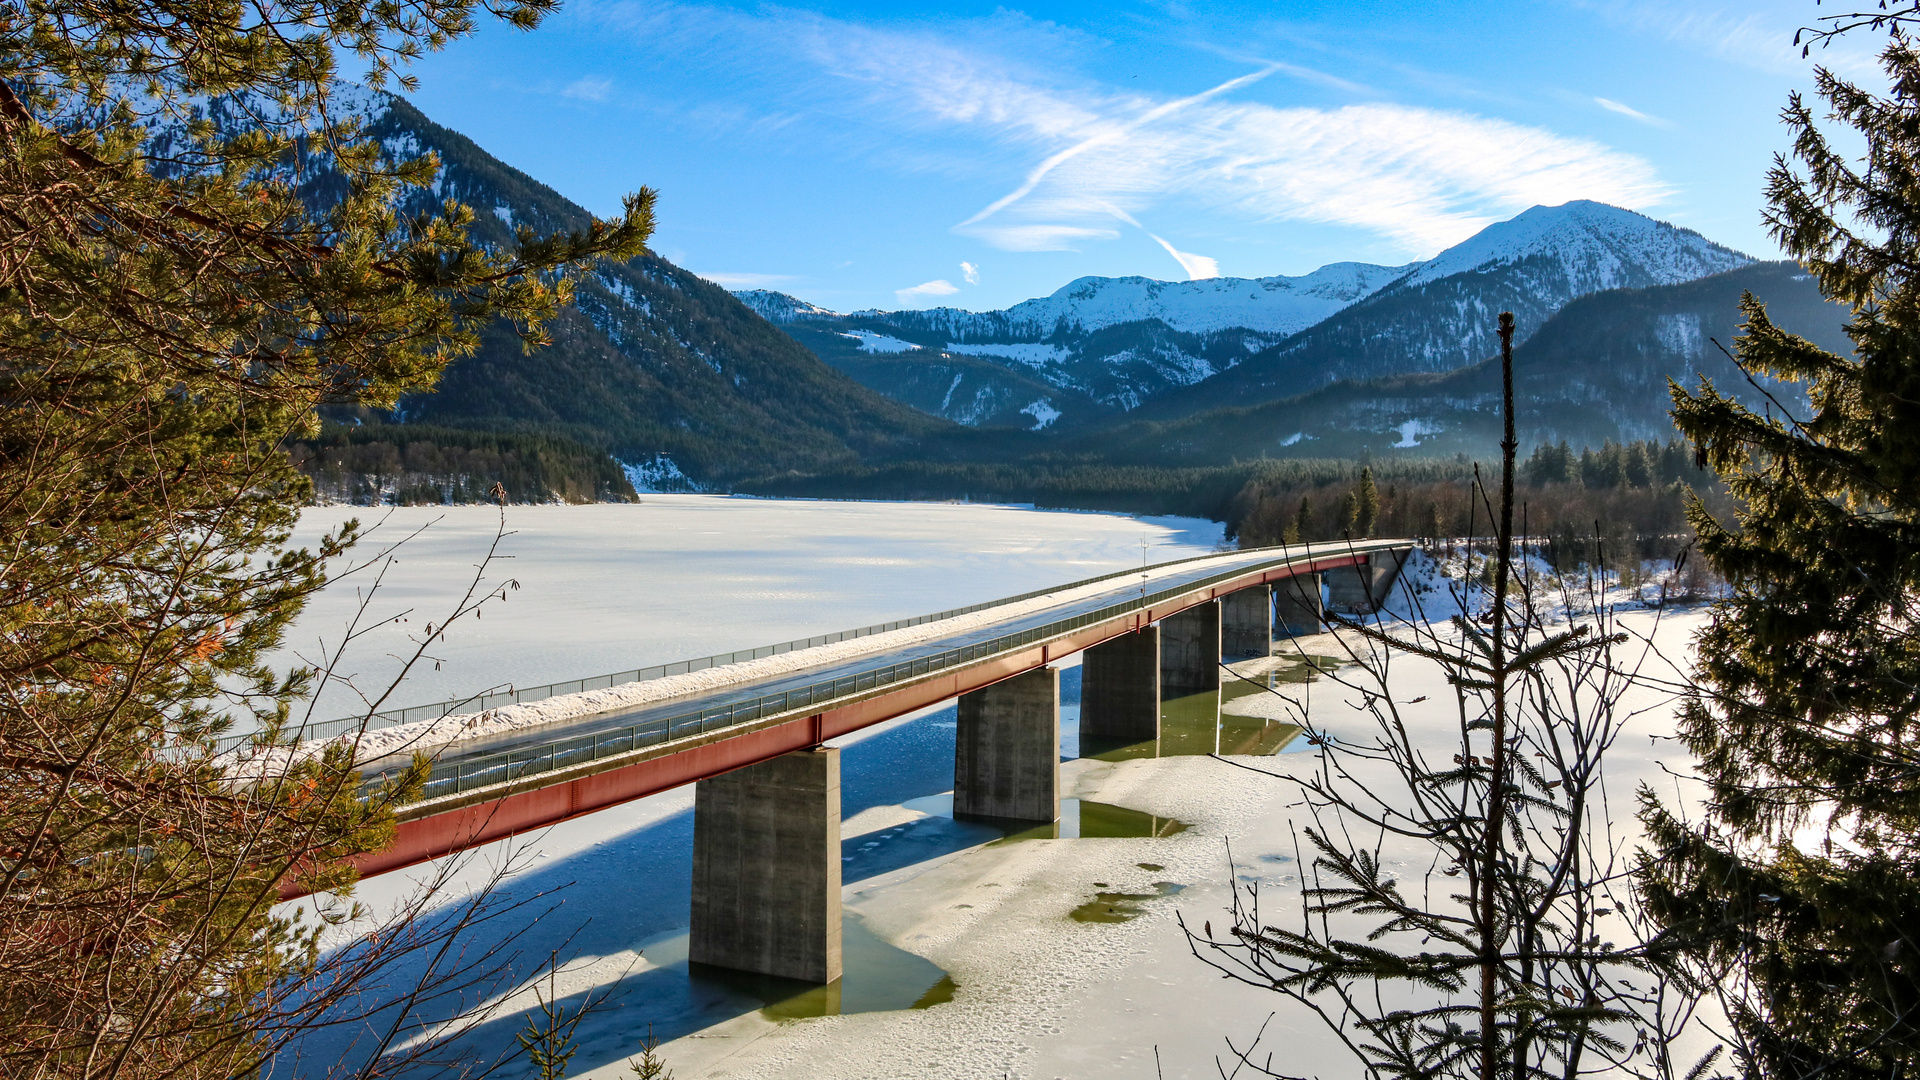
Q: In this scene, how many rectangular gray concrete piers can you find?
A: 6